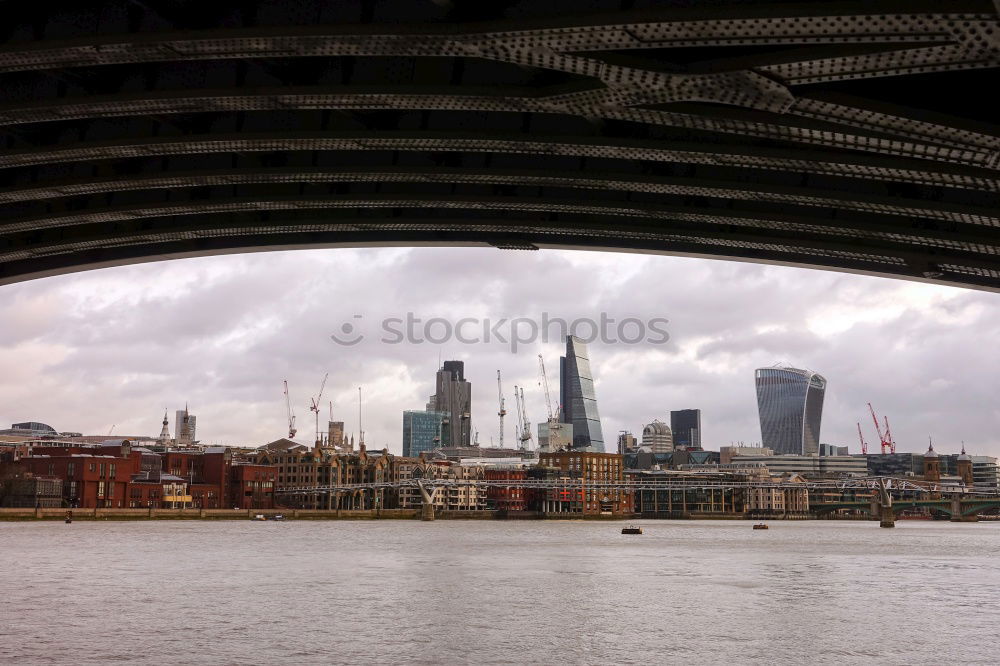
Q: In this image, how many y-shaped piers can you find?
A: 2